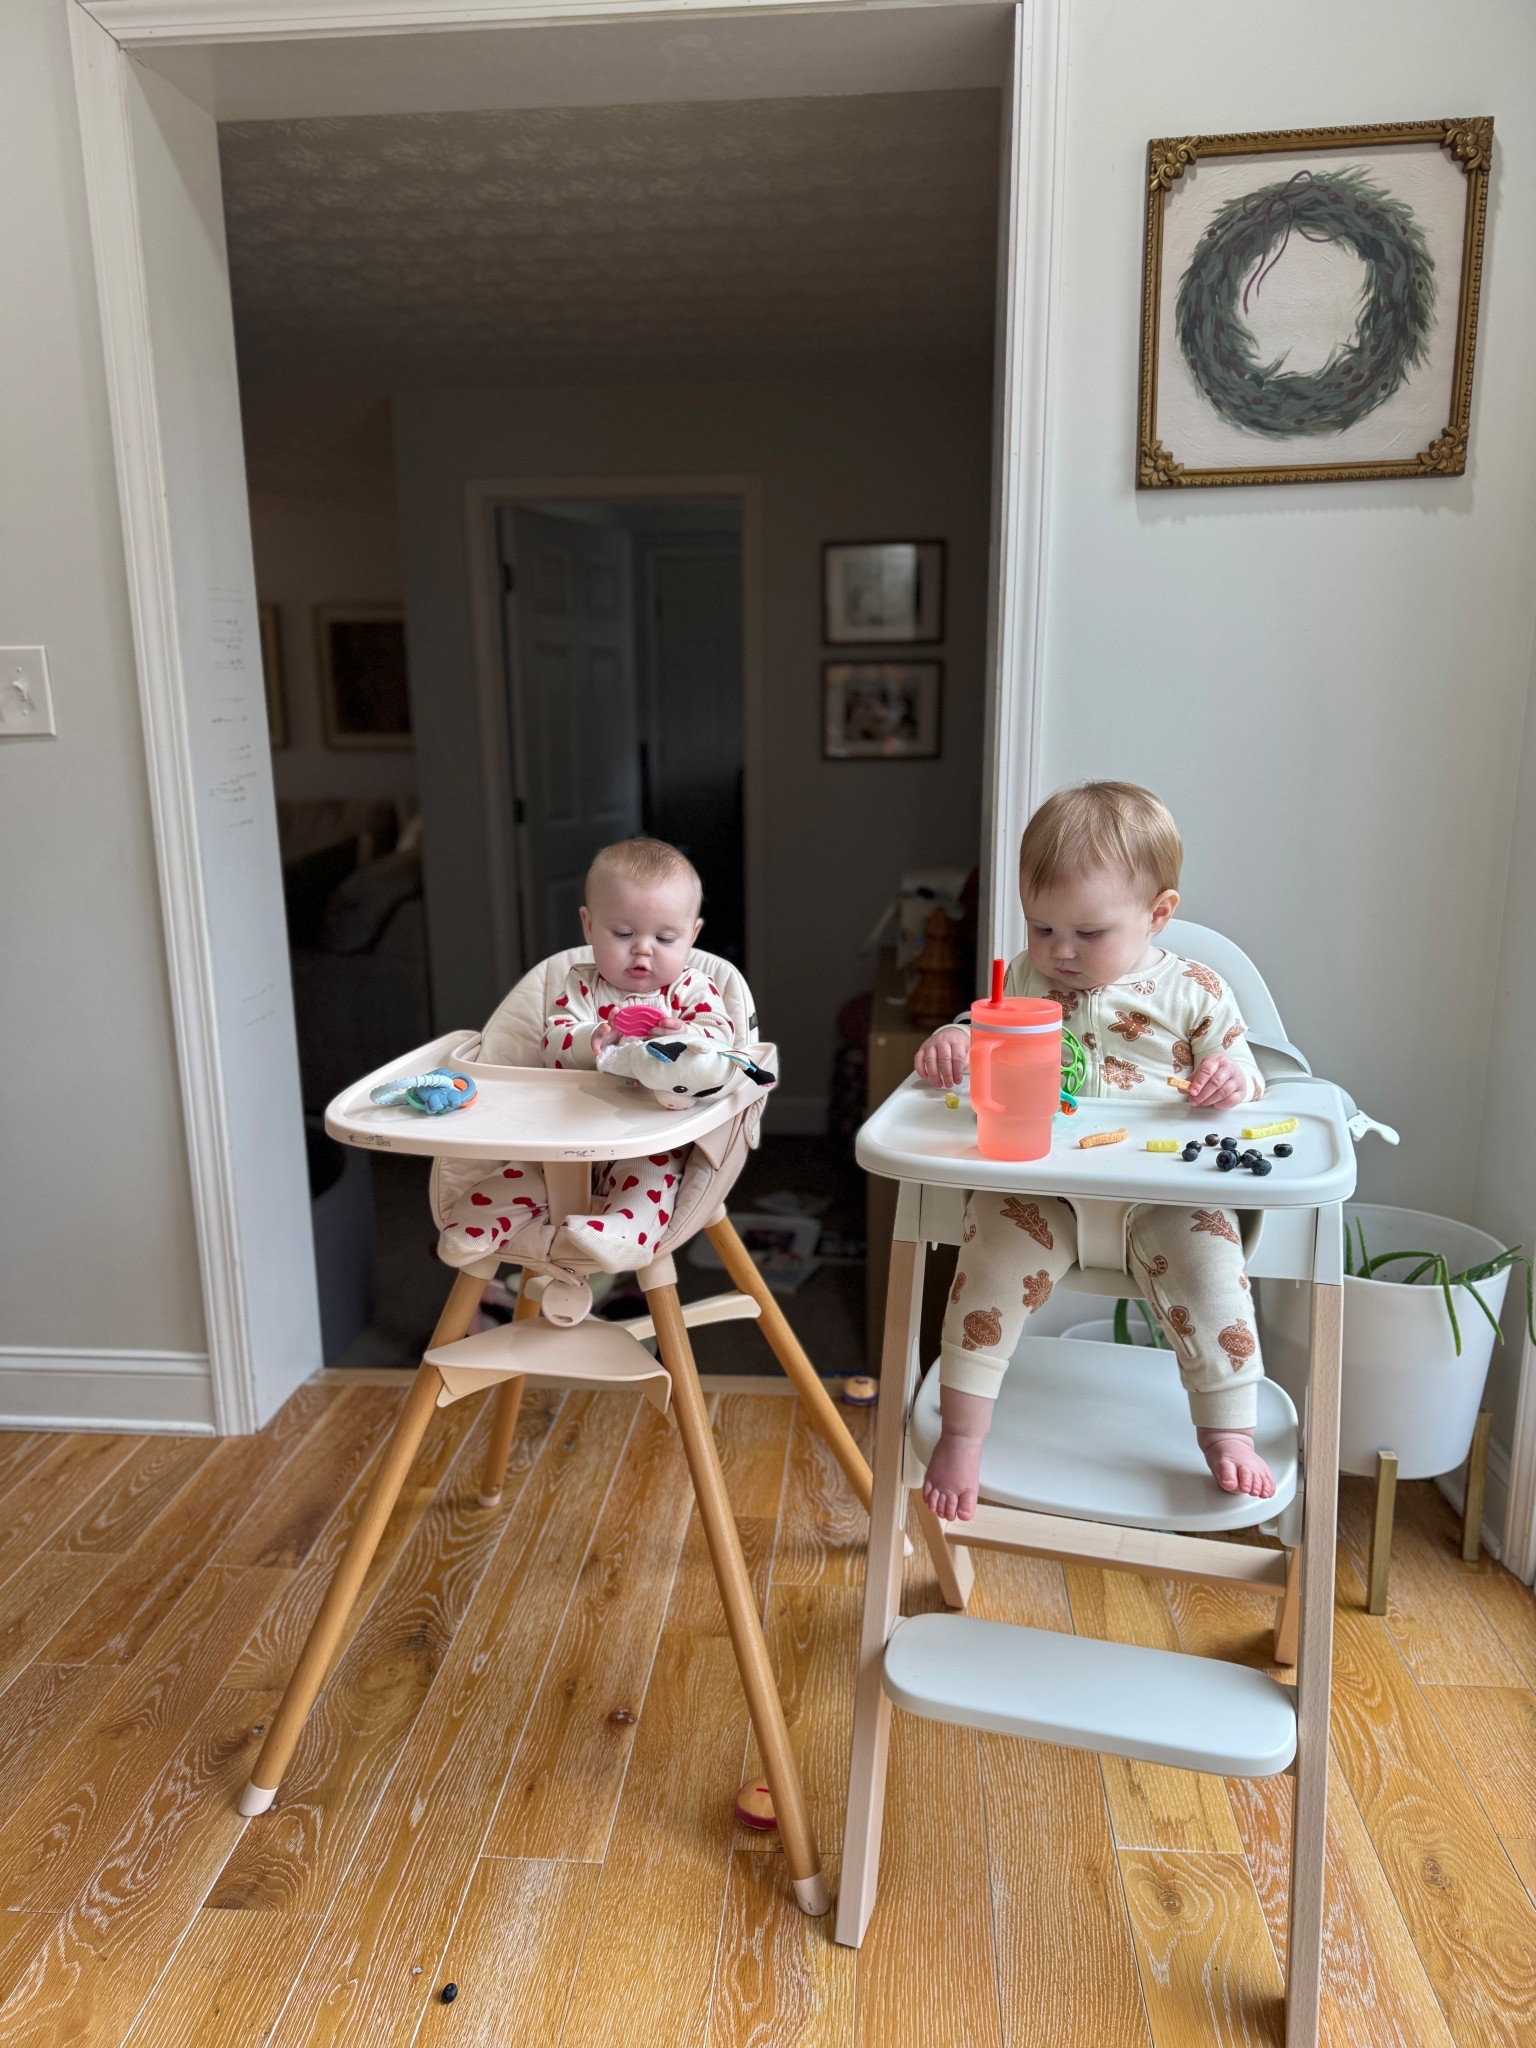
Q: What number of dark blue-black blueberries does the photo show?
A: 11